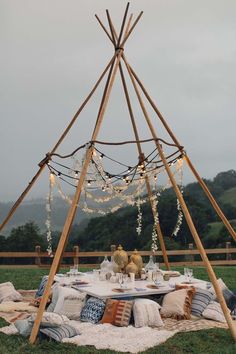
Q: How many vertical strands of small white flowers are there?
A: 4